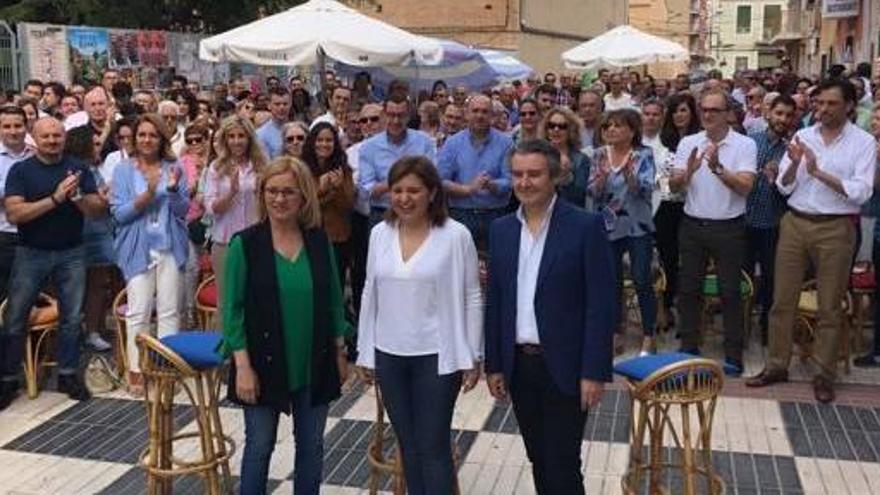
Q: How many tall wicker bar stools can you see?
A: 3